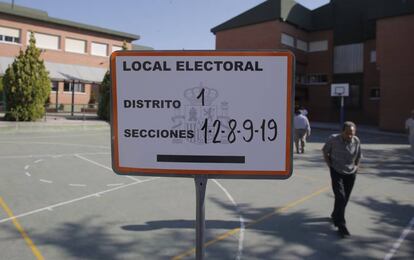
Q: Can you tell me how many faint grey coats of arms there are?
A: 1